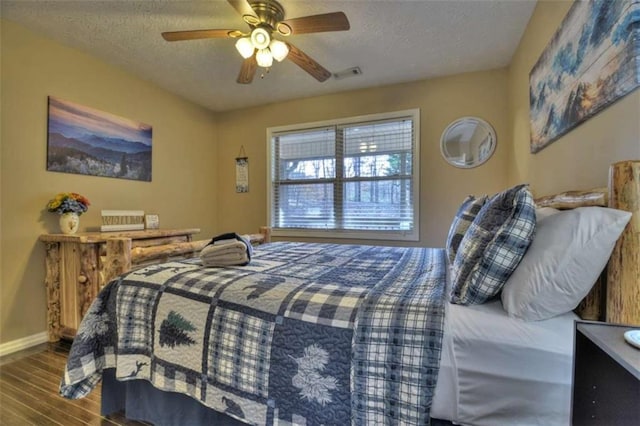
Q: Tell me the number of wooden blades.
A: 5